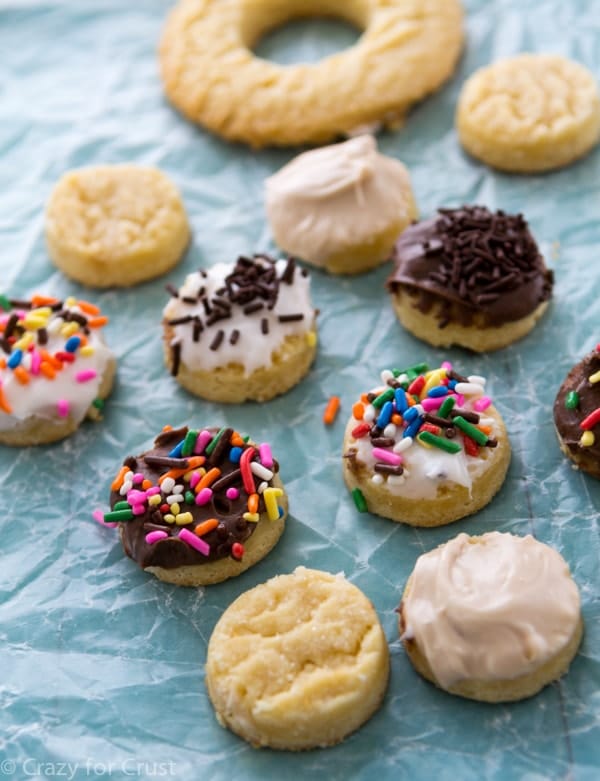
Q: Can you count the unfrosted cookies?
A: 4